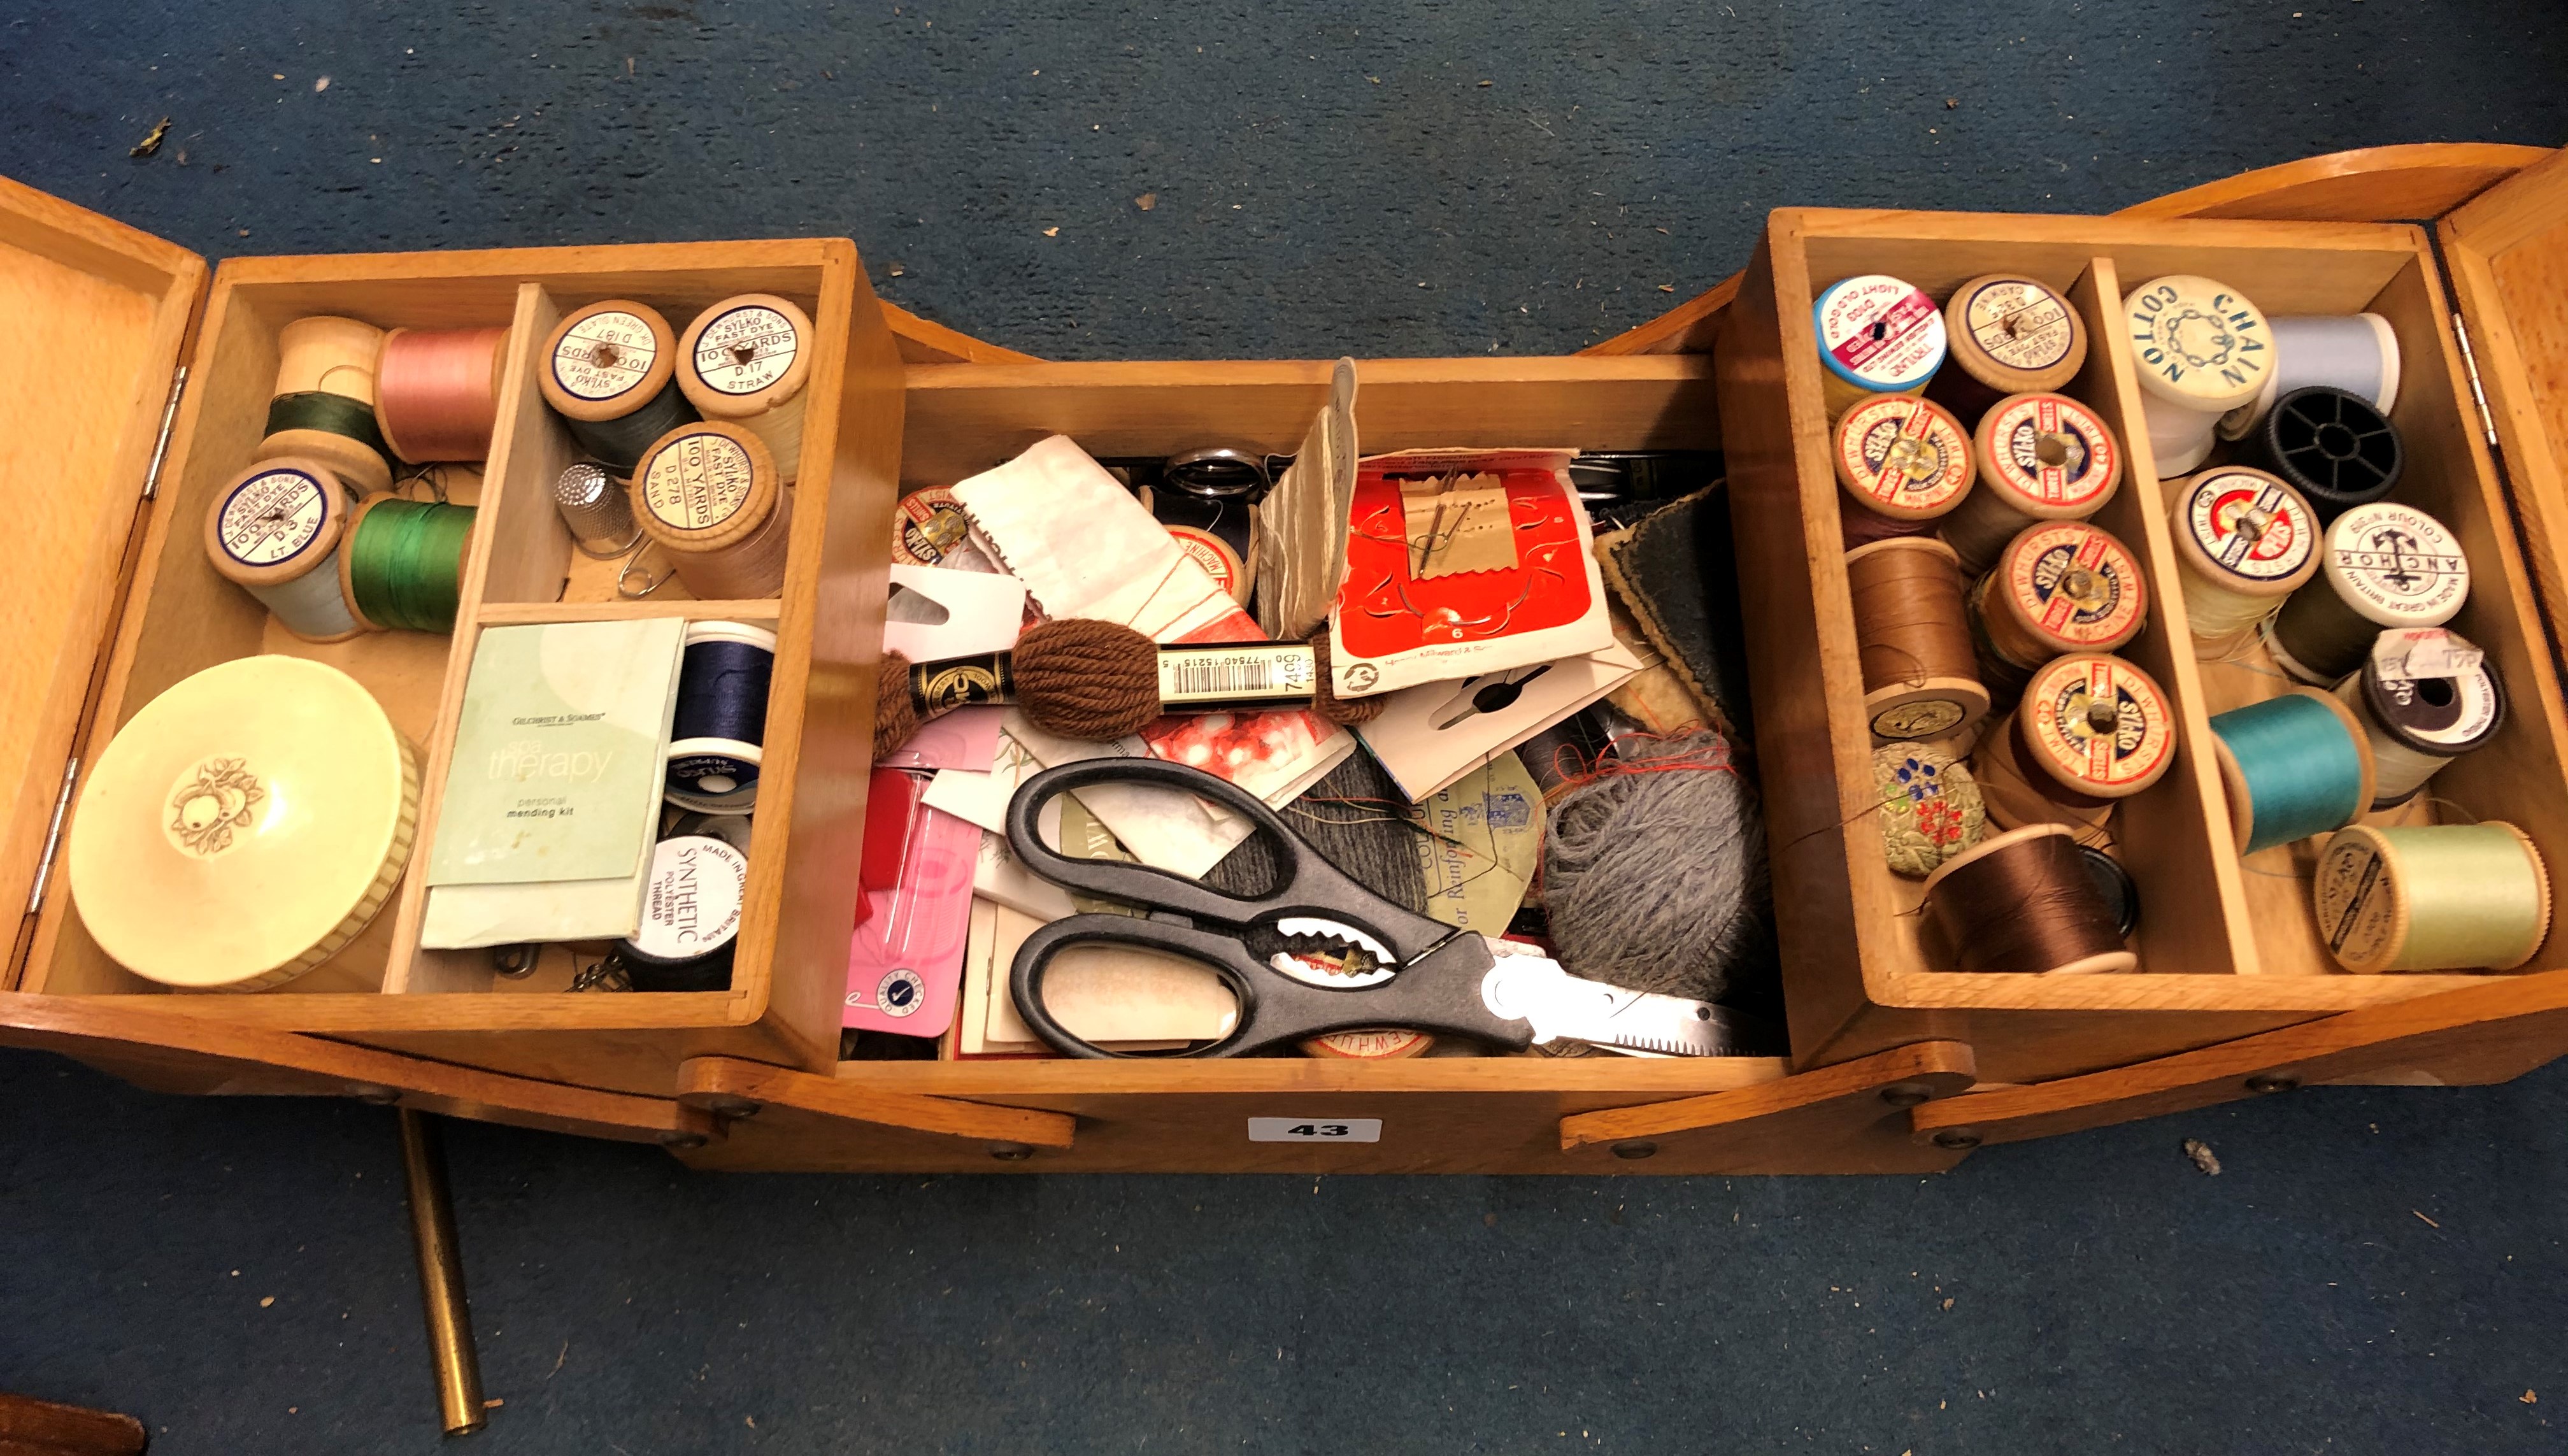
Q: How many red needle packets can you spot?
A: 1